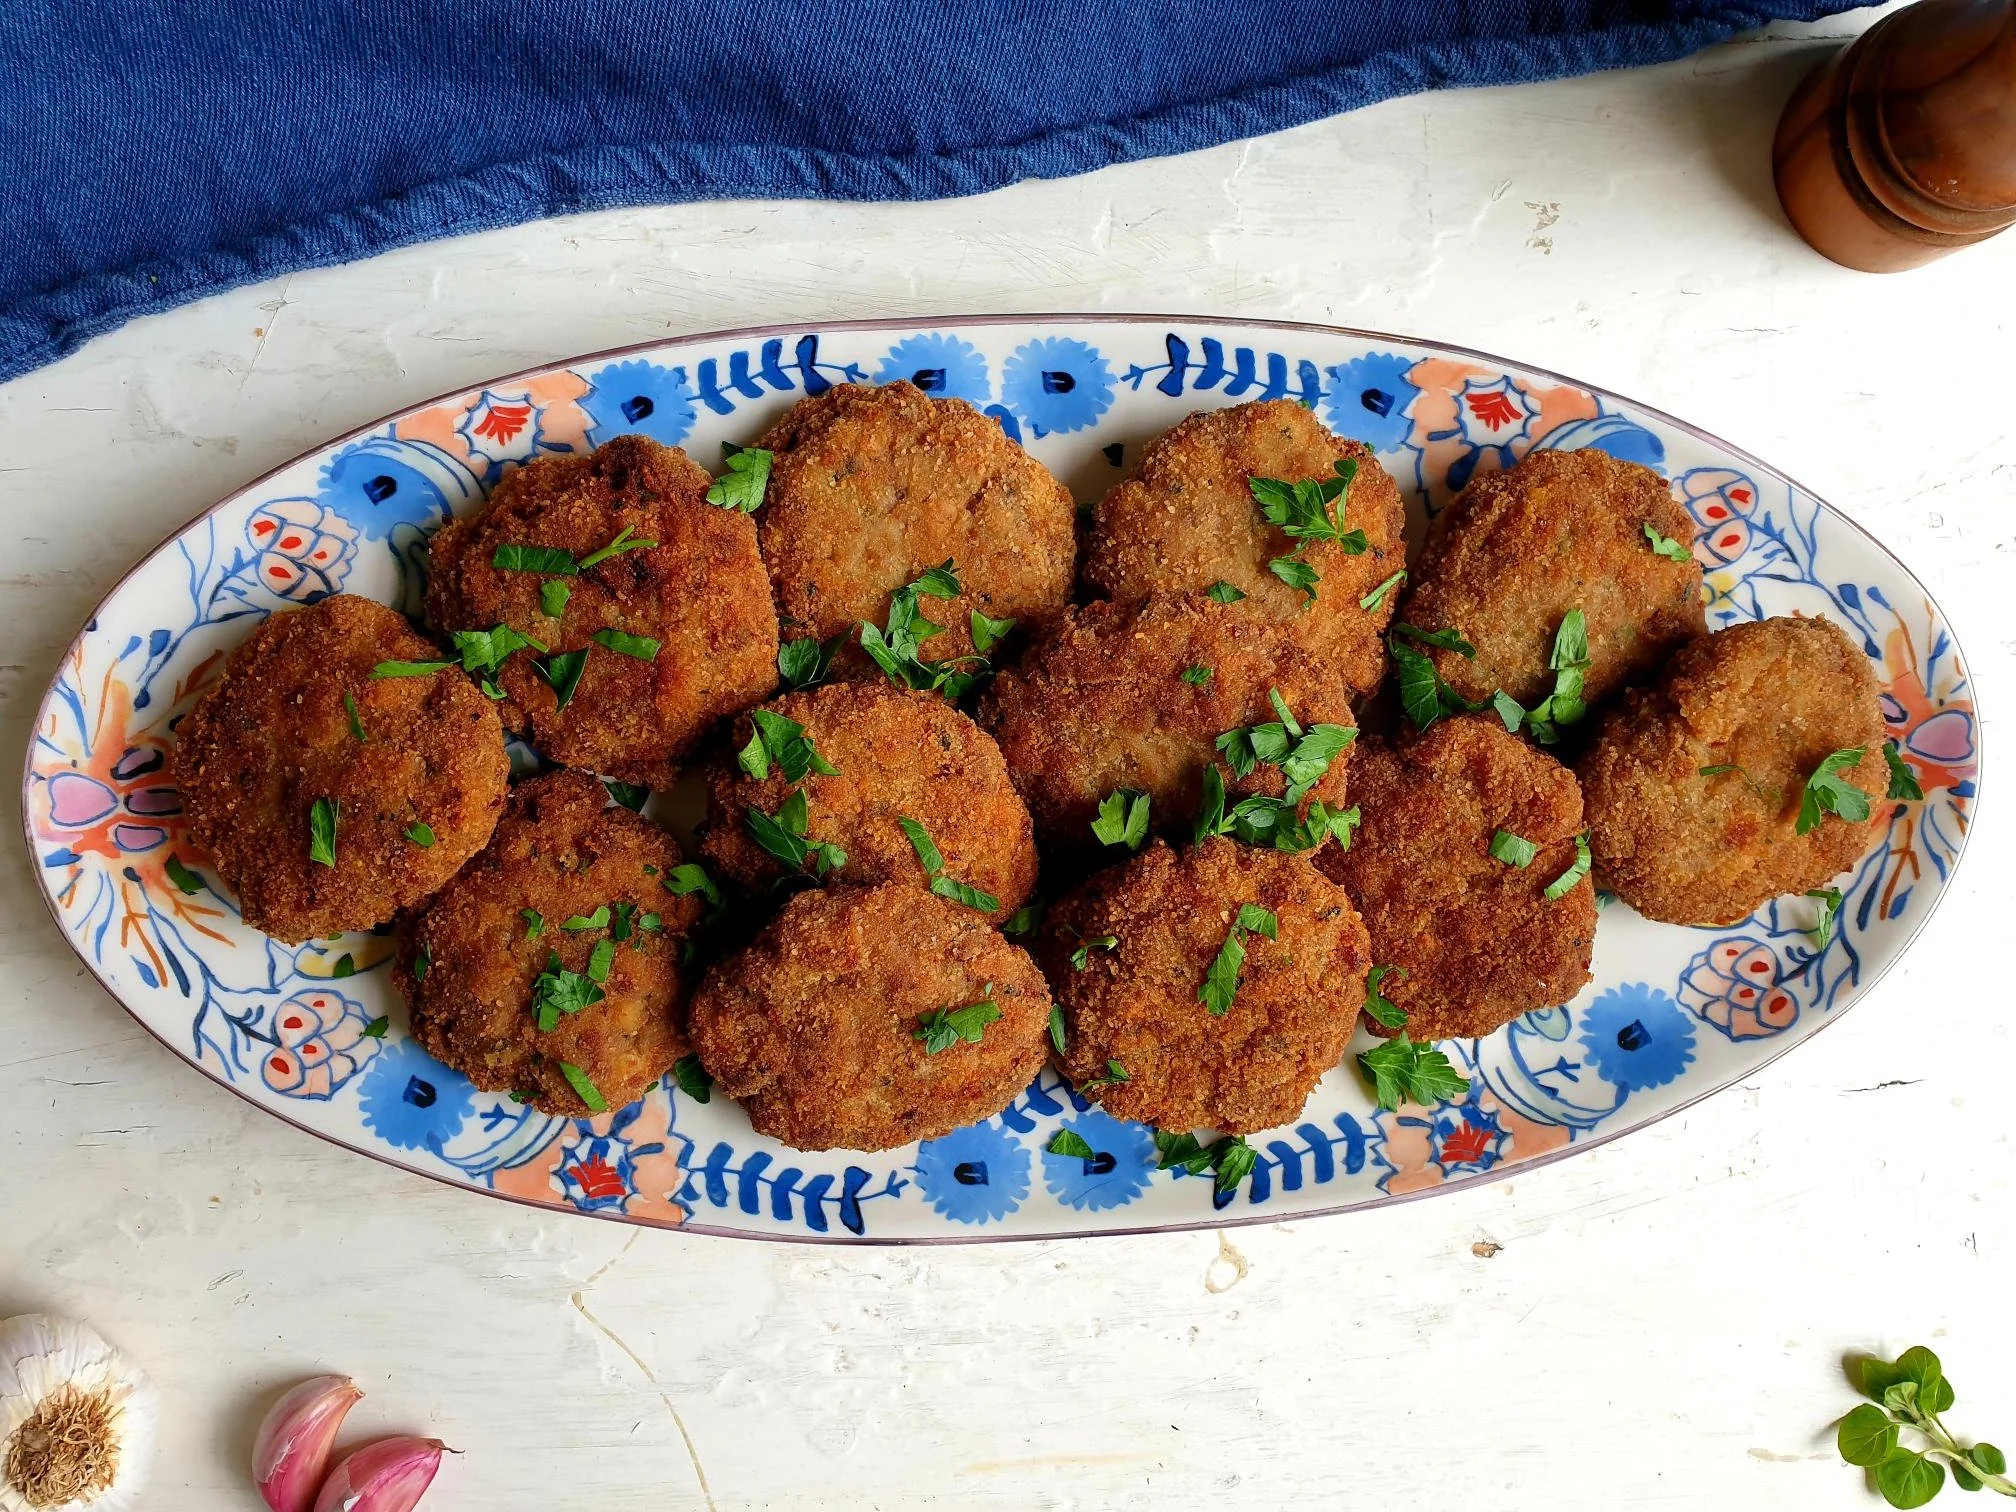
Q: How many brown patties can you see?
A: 12